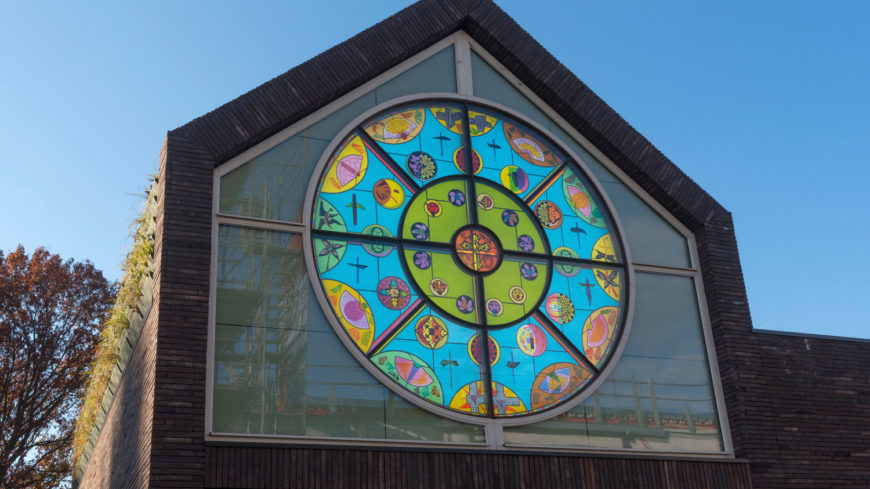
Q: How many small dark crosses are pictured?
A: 8